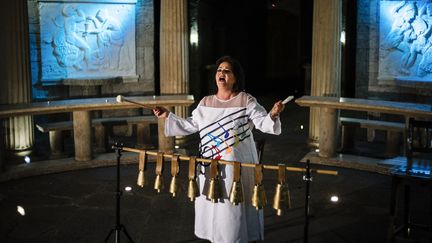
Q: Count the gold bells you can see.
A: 8